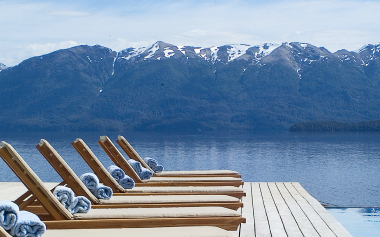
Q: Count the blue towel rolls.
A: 12